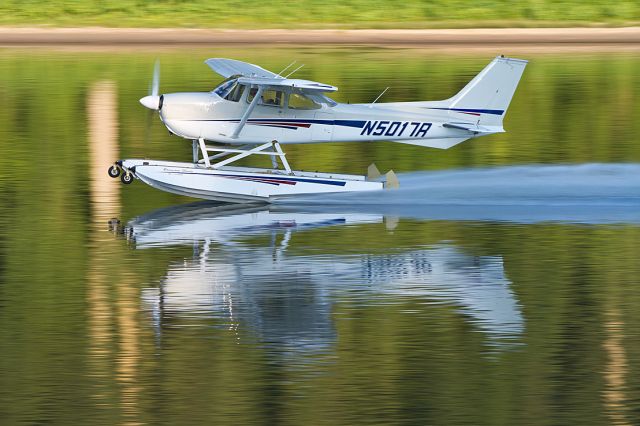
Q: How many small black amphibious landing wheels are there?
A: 2